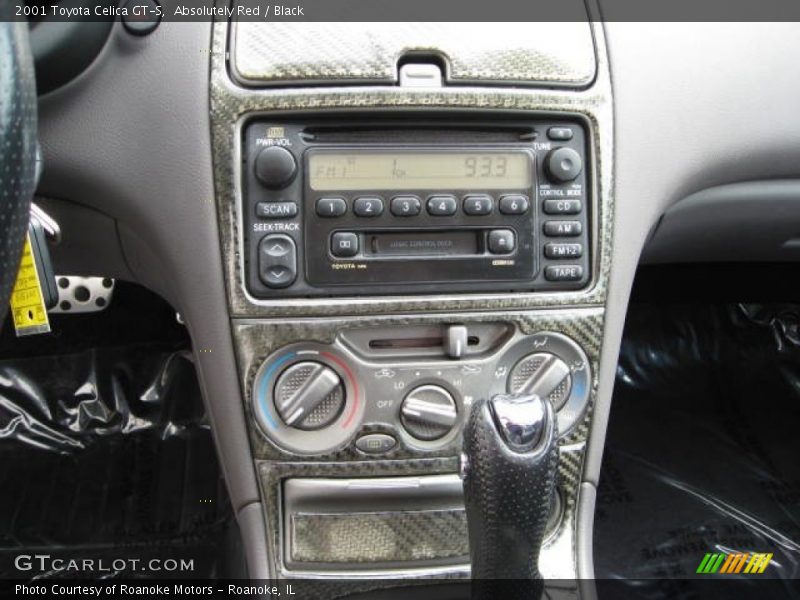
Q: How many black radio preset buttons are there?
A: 6